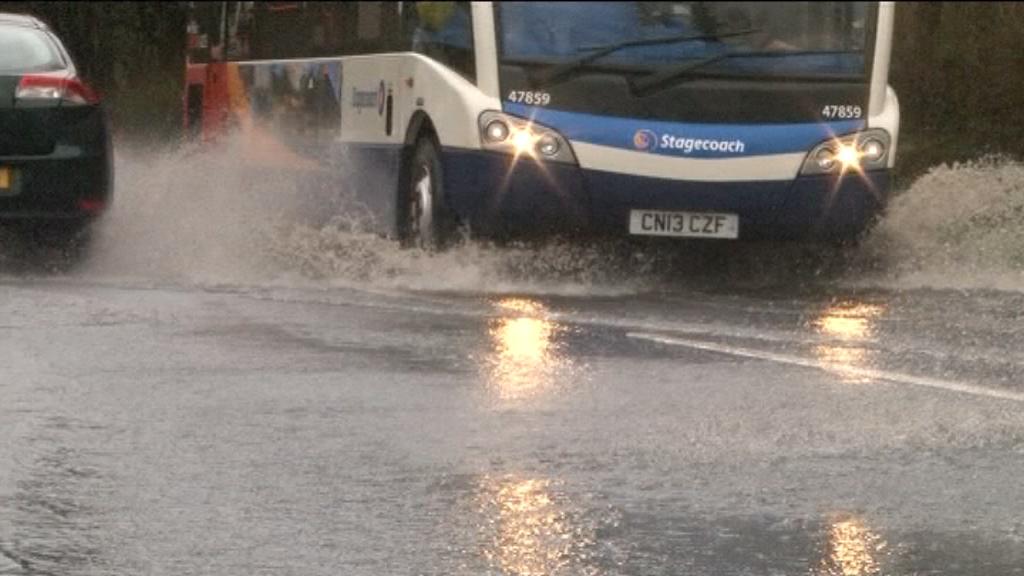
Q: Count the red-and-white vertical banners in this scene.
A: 0